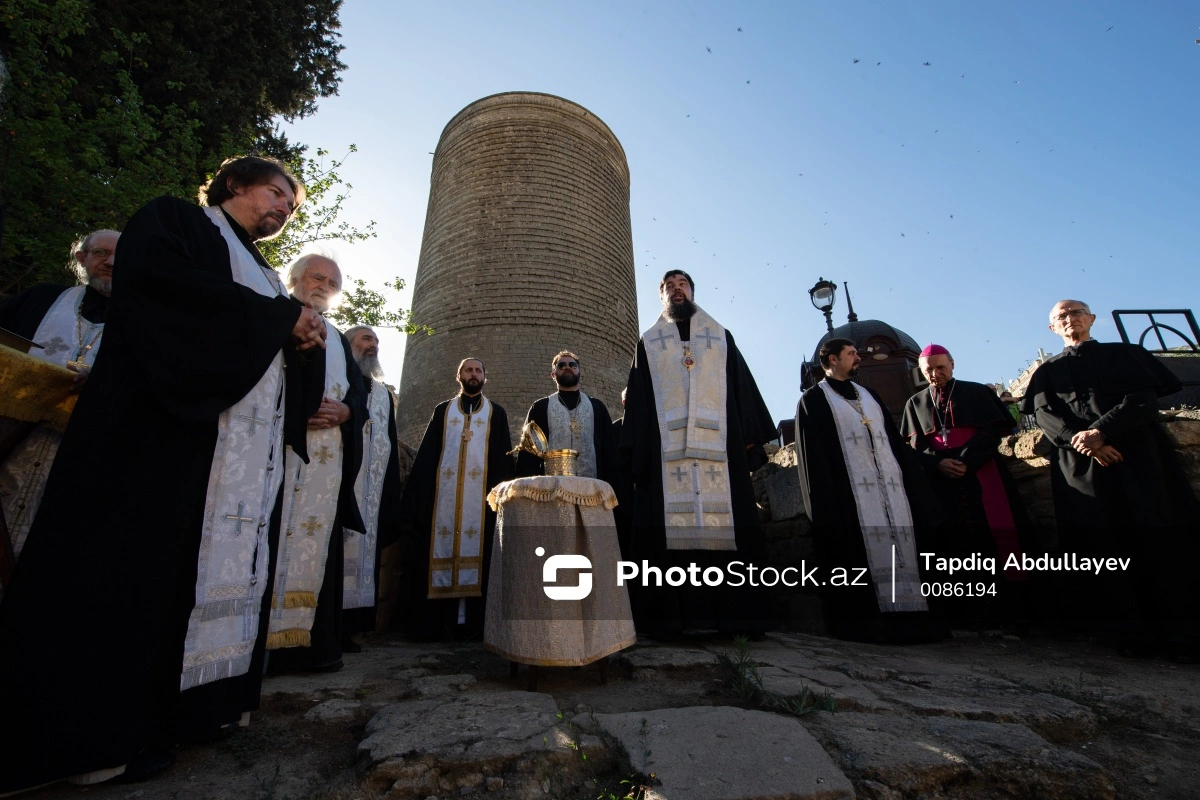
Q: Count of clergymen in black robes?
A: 10